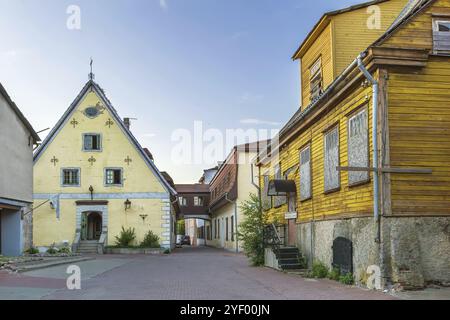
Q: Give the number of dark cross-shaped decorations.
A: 5